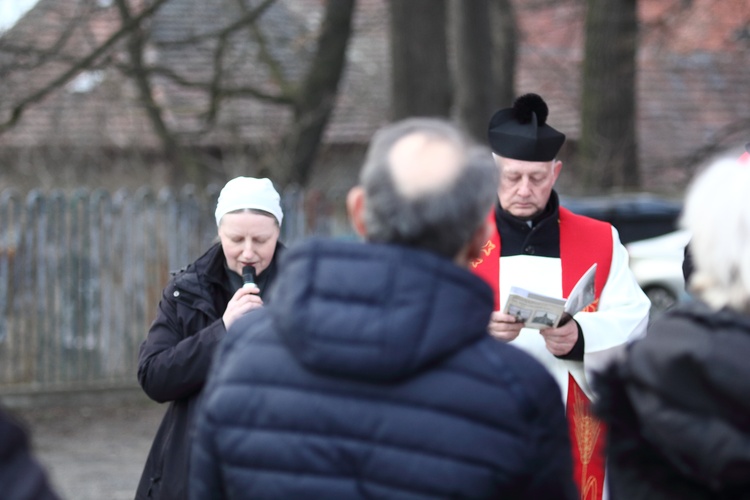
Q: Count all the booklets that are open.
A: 1